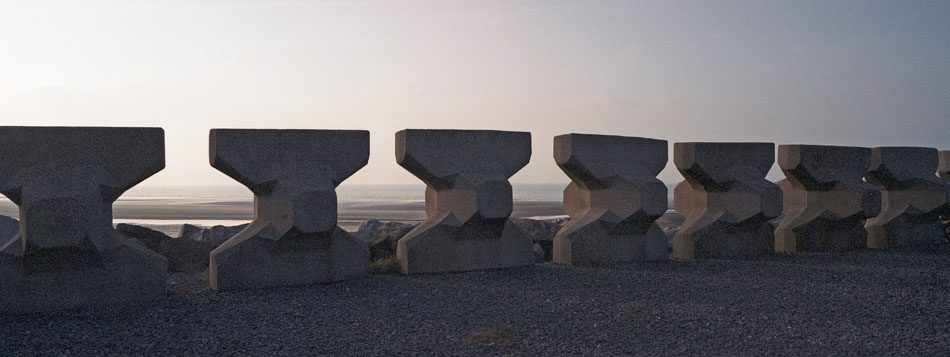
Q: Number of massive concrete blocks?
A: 8